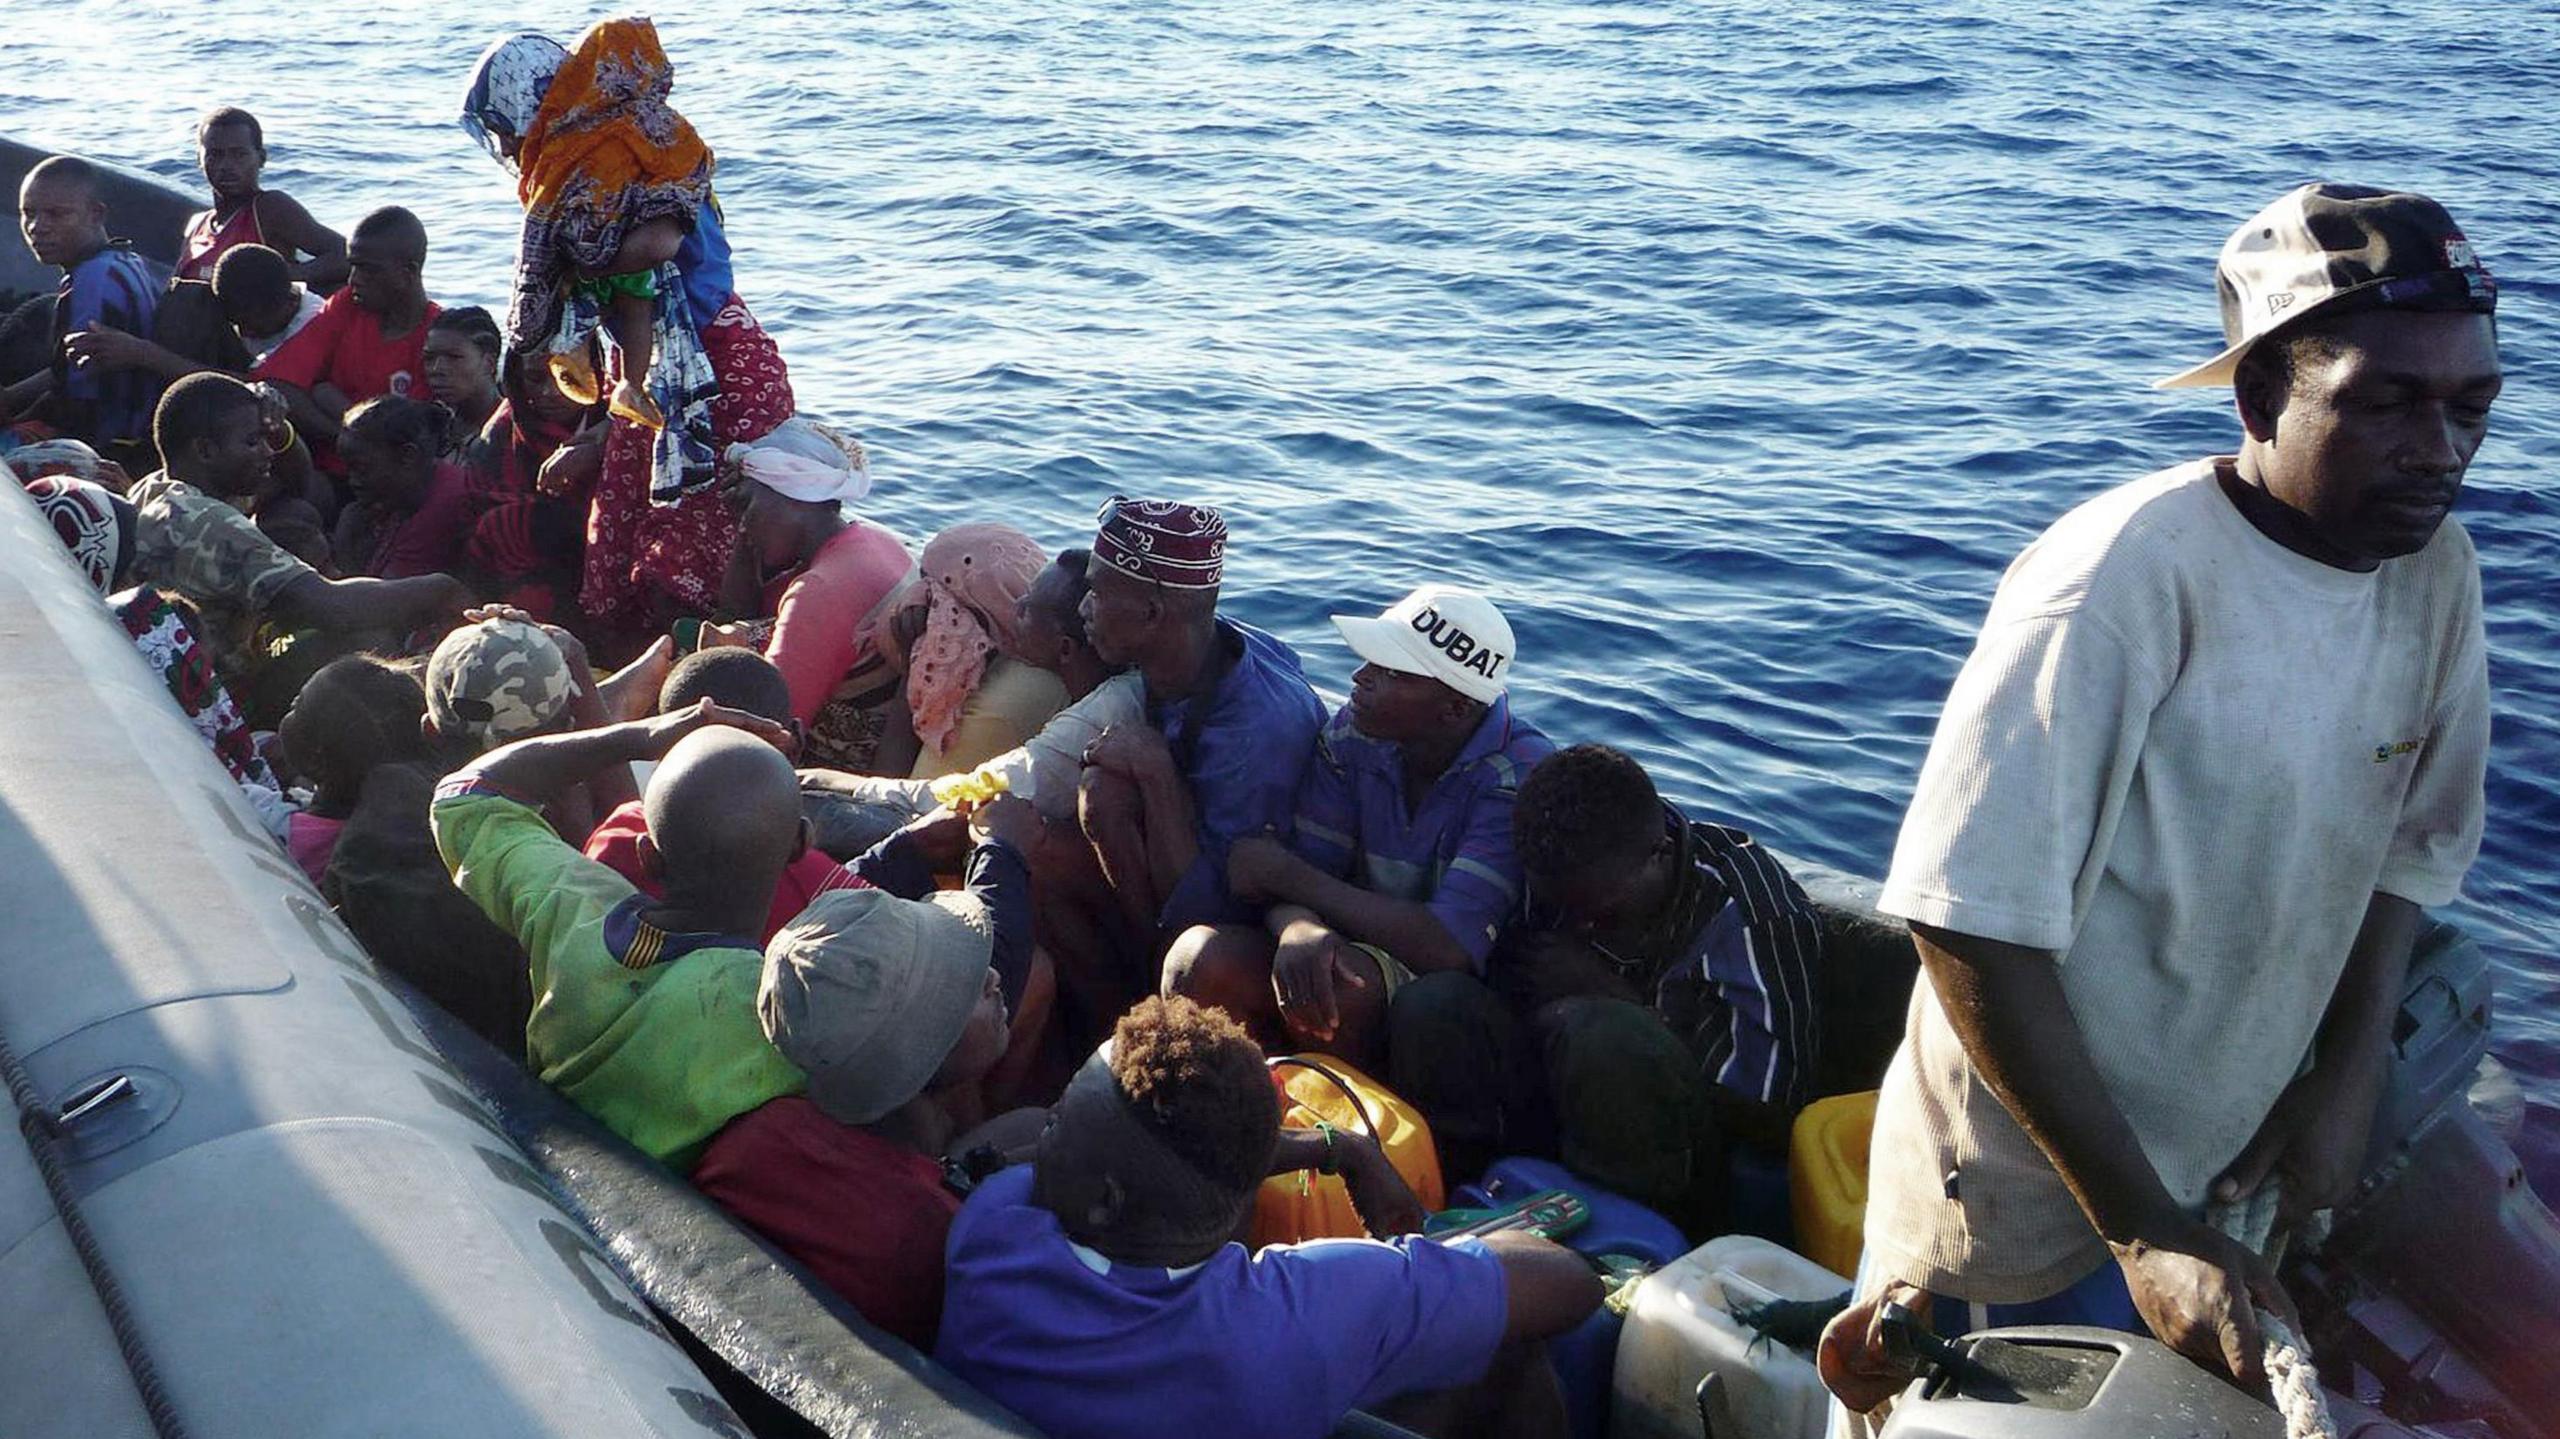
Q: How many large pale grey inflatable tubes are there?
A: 1